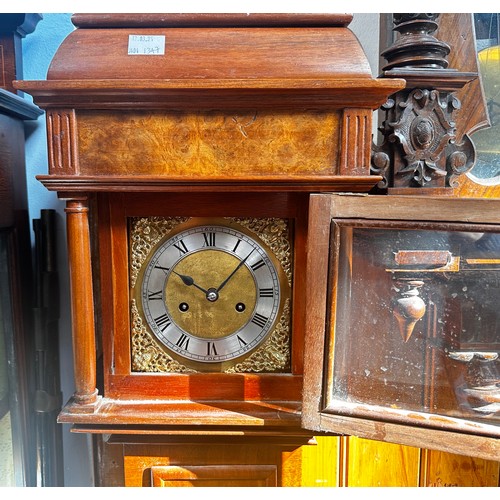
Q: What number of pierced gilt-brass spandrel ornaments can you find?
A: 4